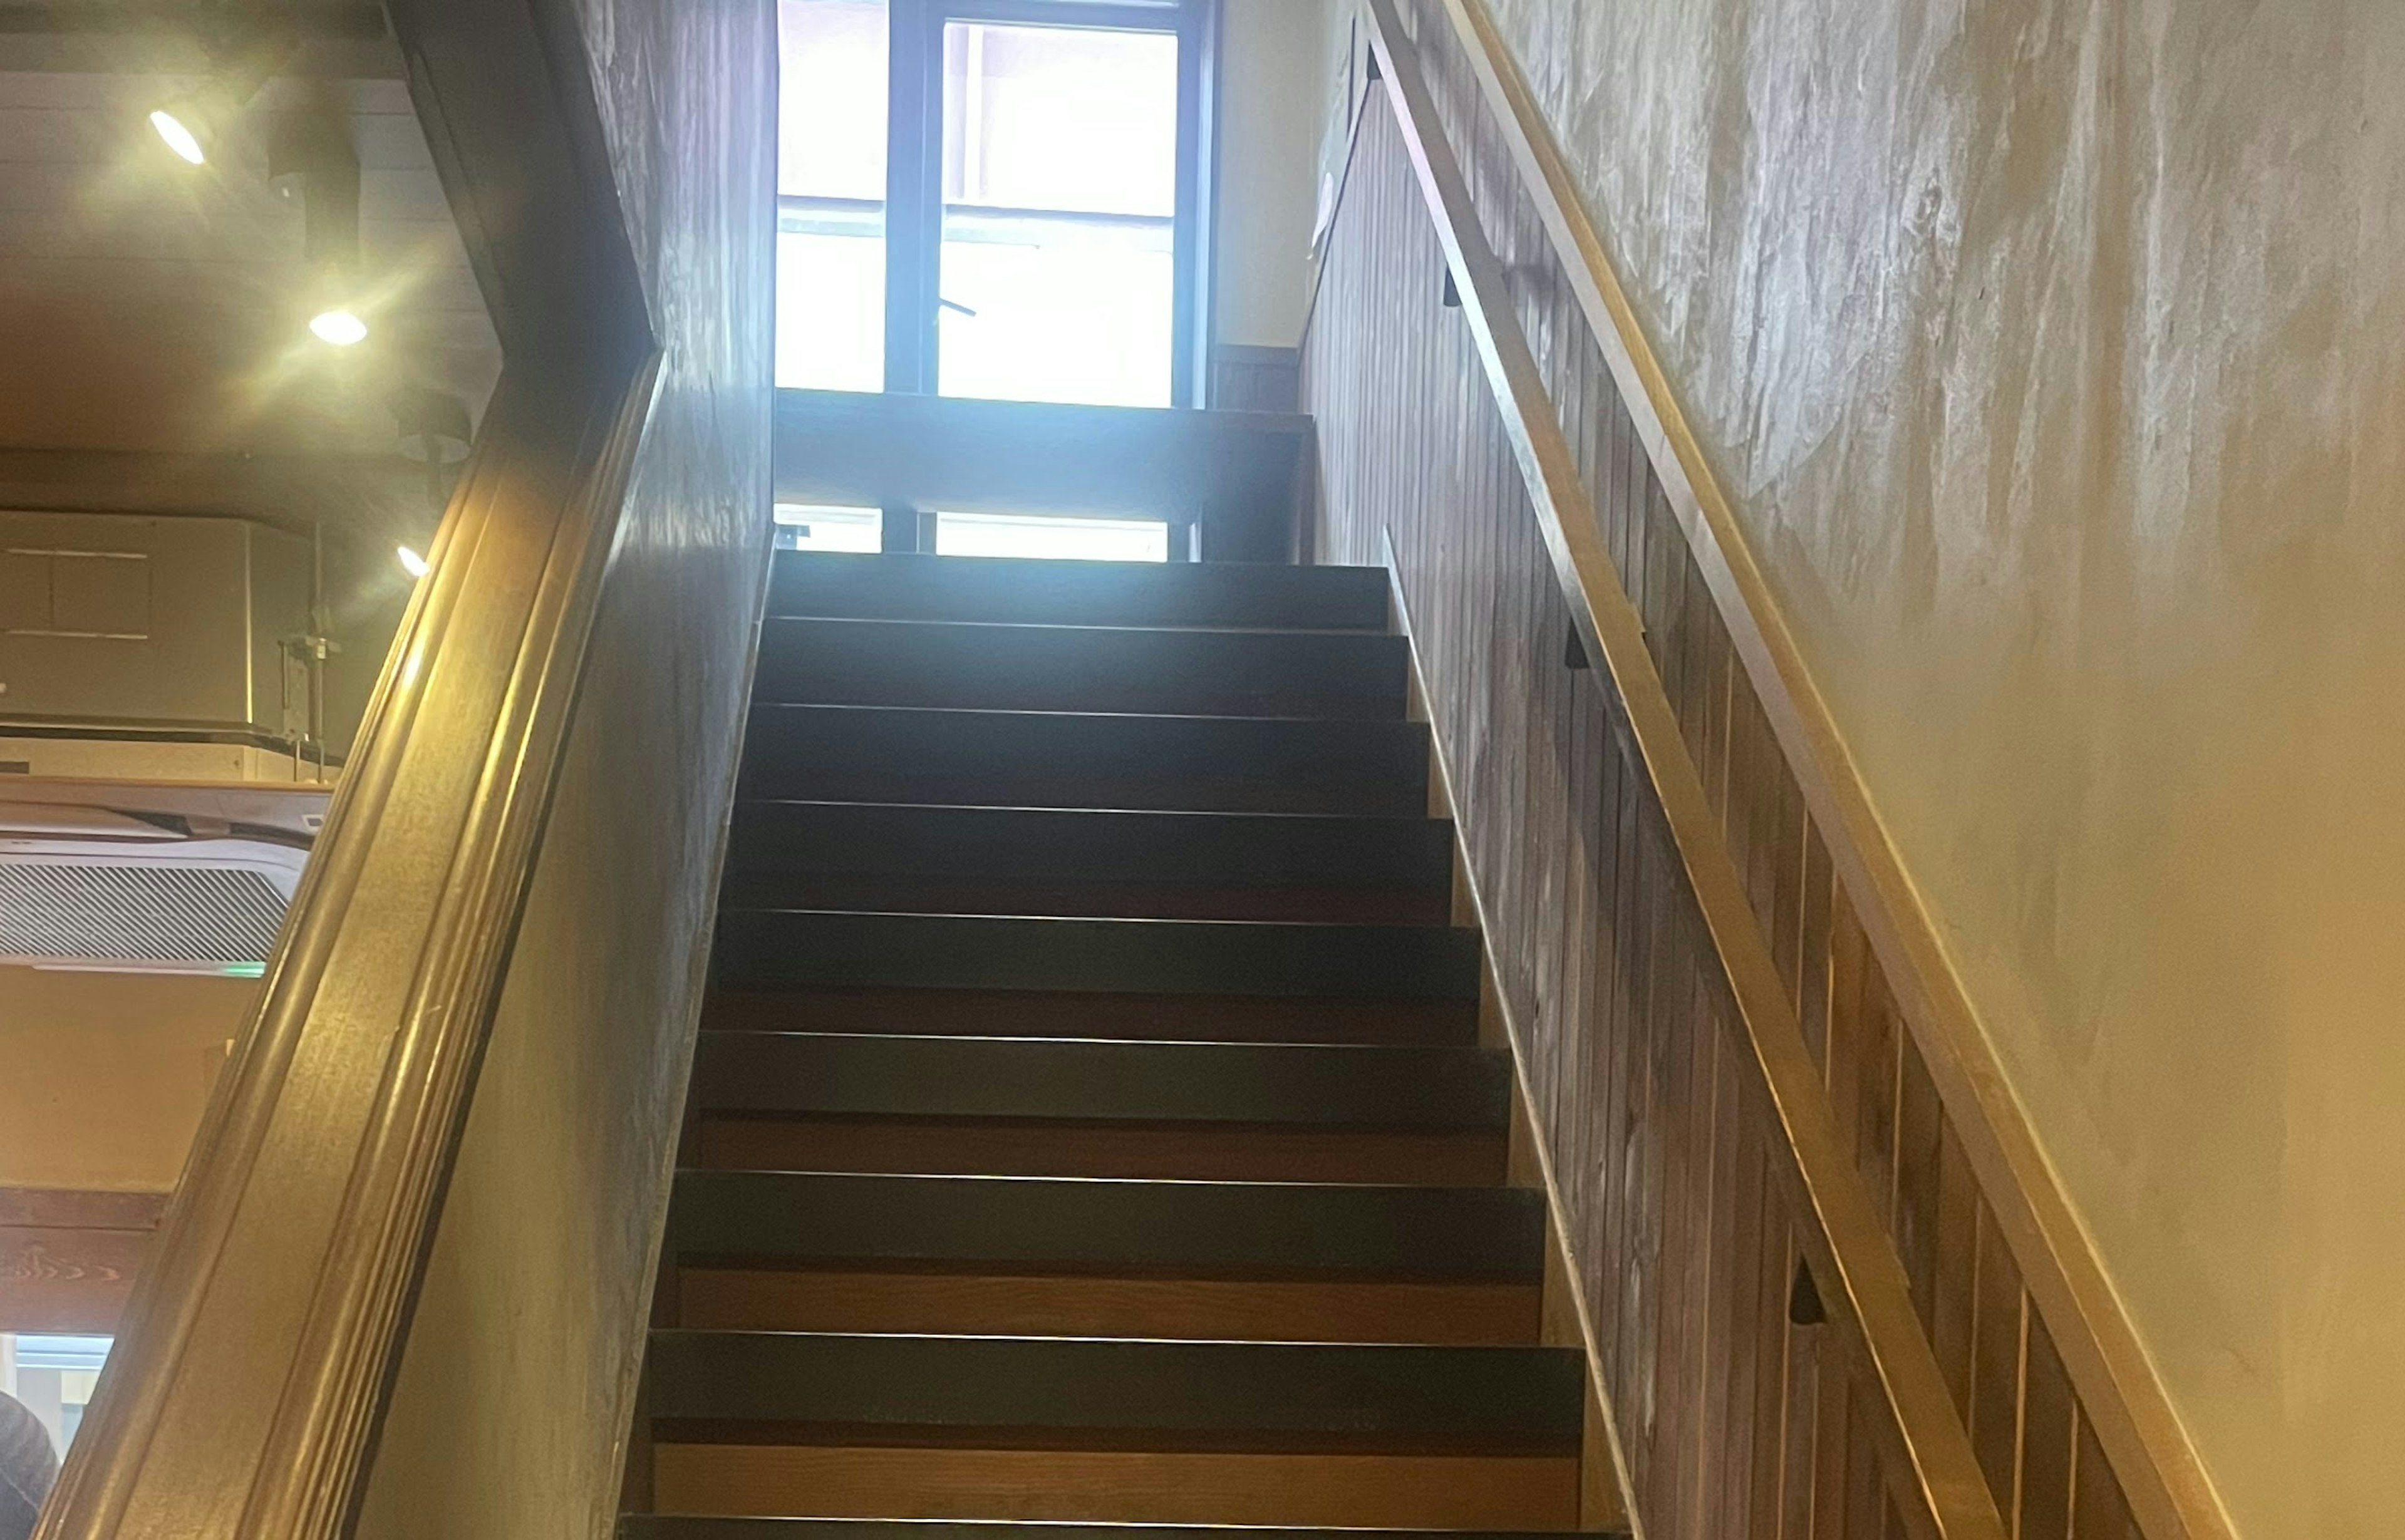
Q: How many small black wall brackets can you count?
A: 4